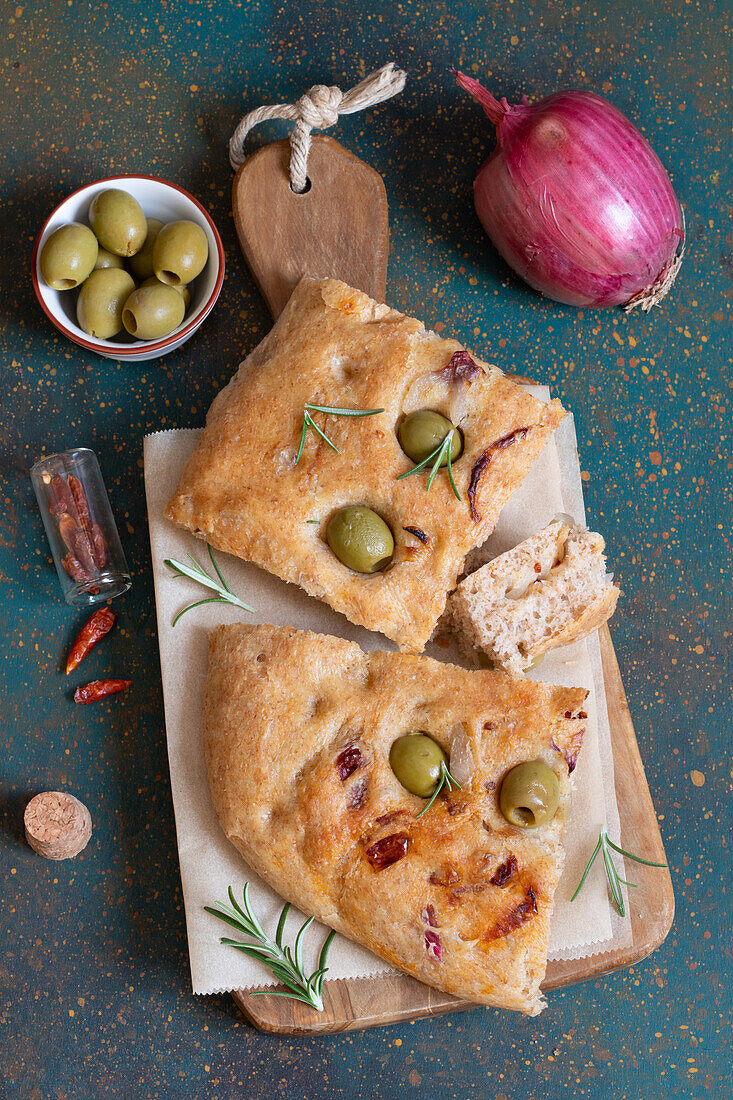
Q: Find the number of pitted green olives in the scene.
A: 12